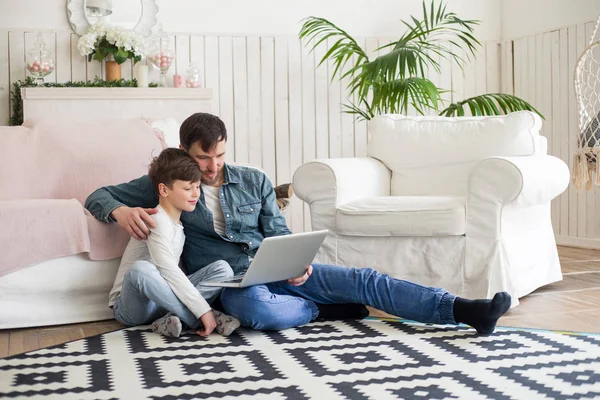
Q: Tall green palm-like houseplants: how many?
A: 1